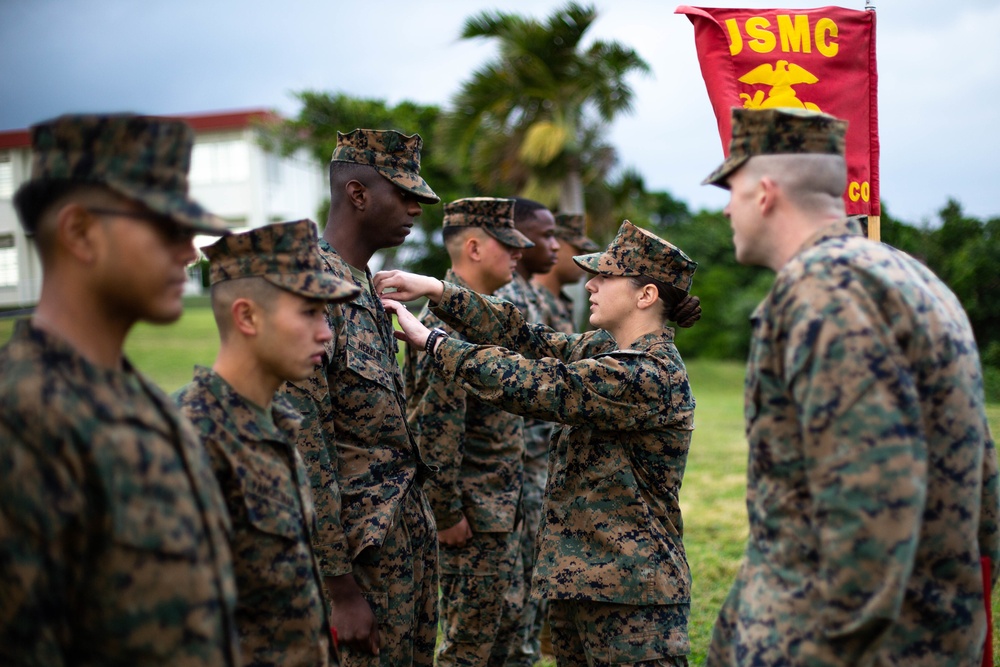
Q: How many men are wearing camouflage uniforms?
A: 7